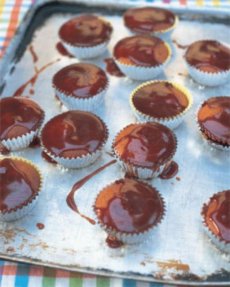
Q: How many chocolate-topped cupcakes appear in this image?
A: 13